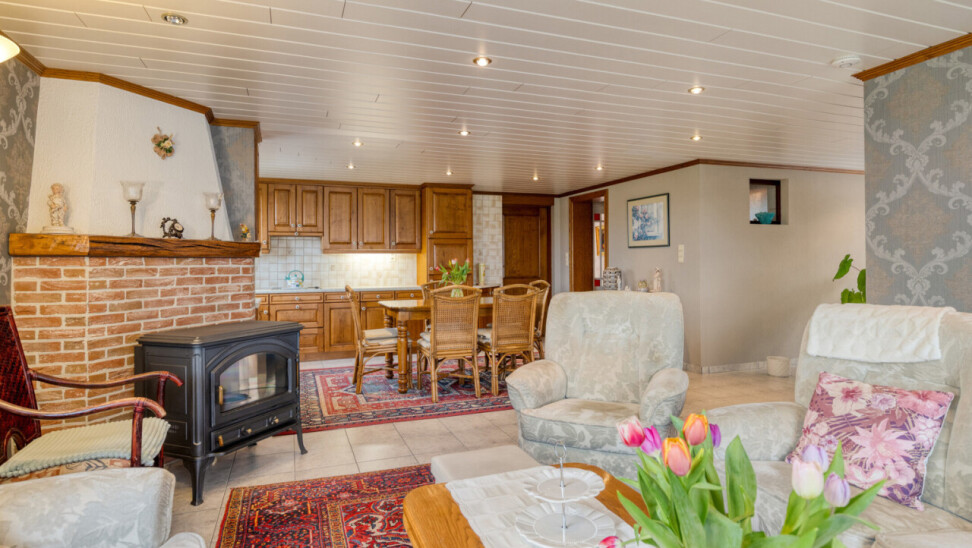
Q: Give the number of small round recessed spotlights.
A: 10